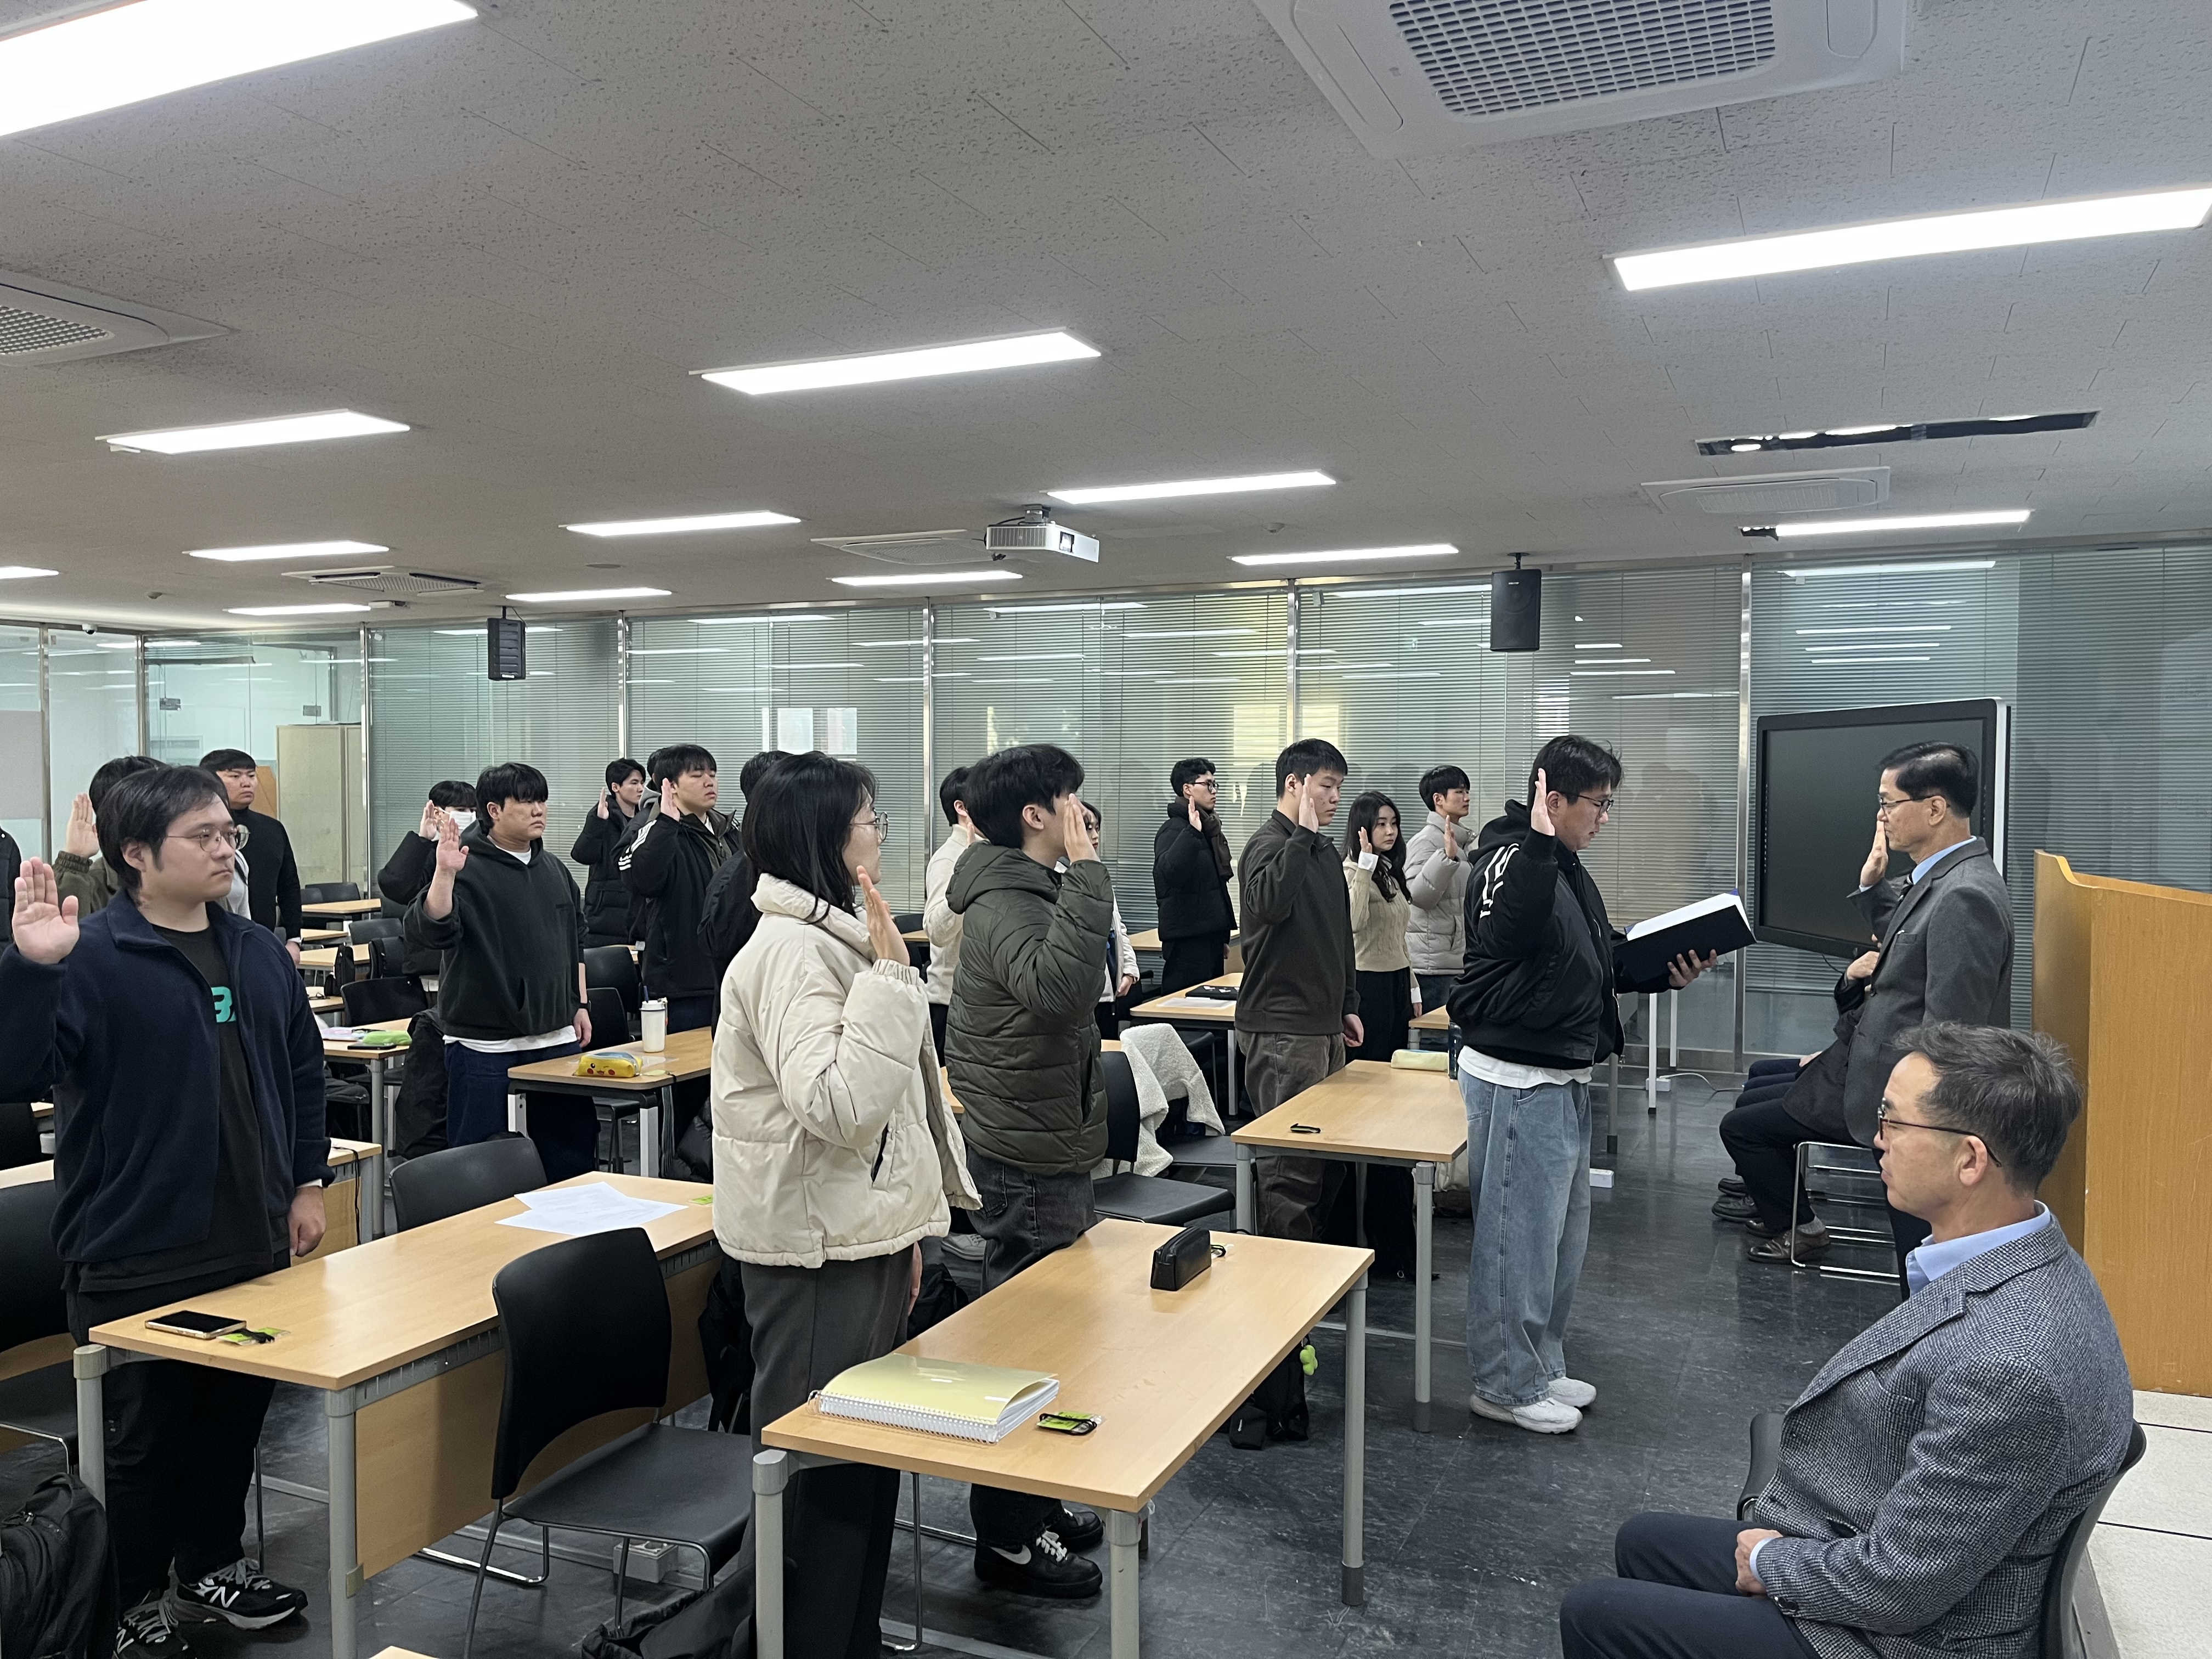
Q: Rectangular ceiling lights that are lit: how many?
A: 13